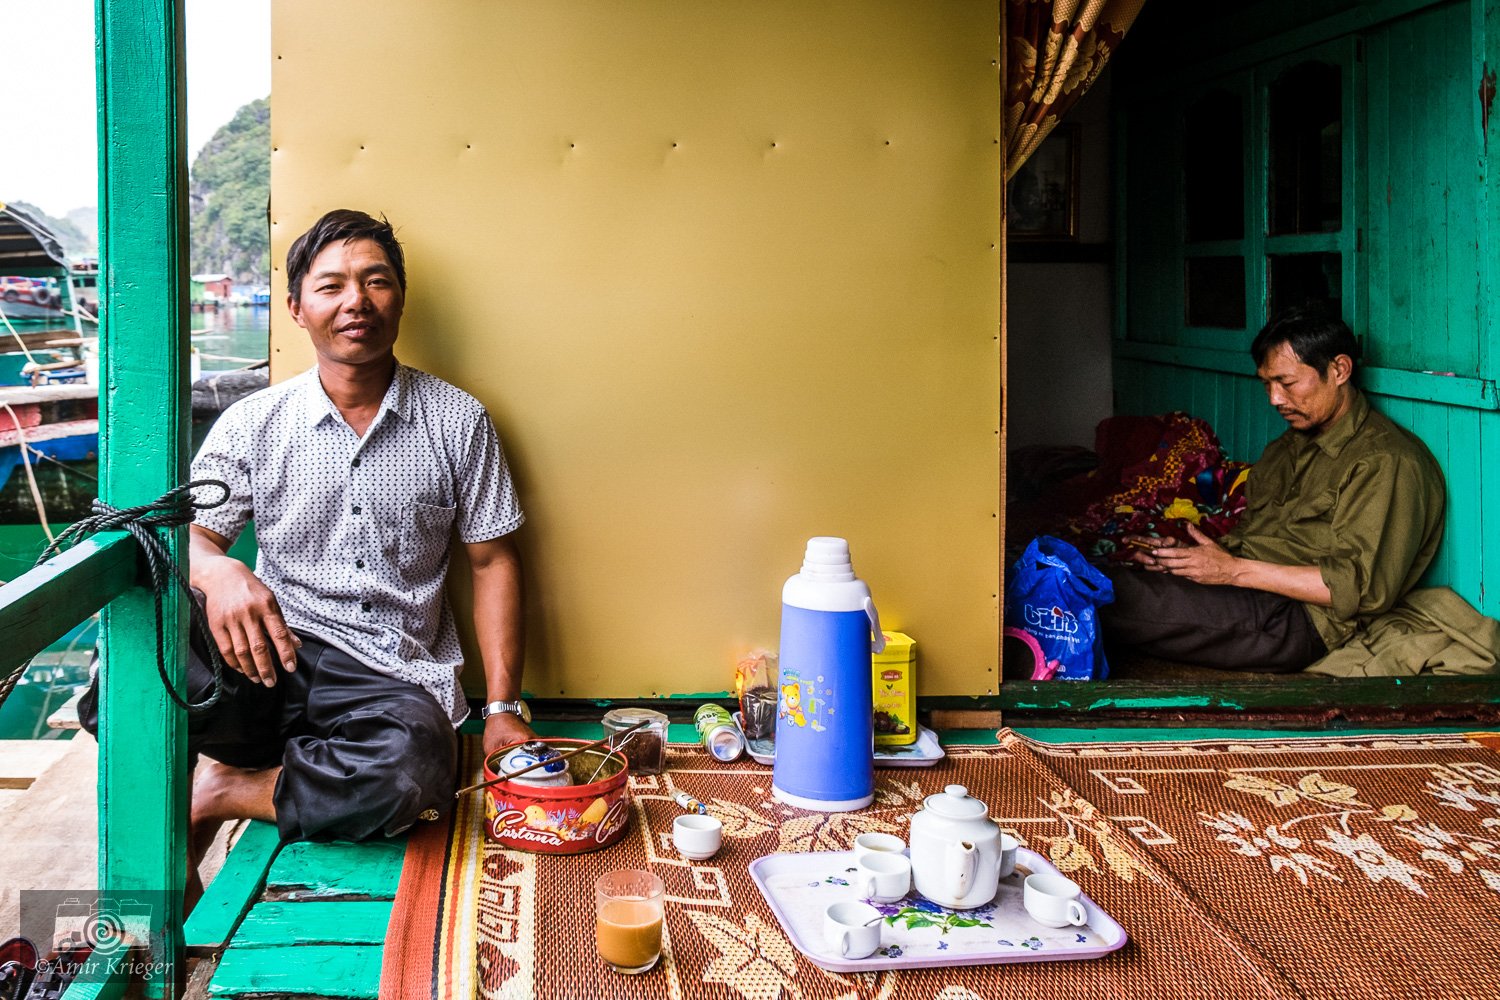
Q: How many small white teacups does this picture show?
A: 6